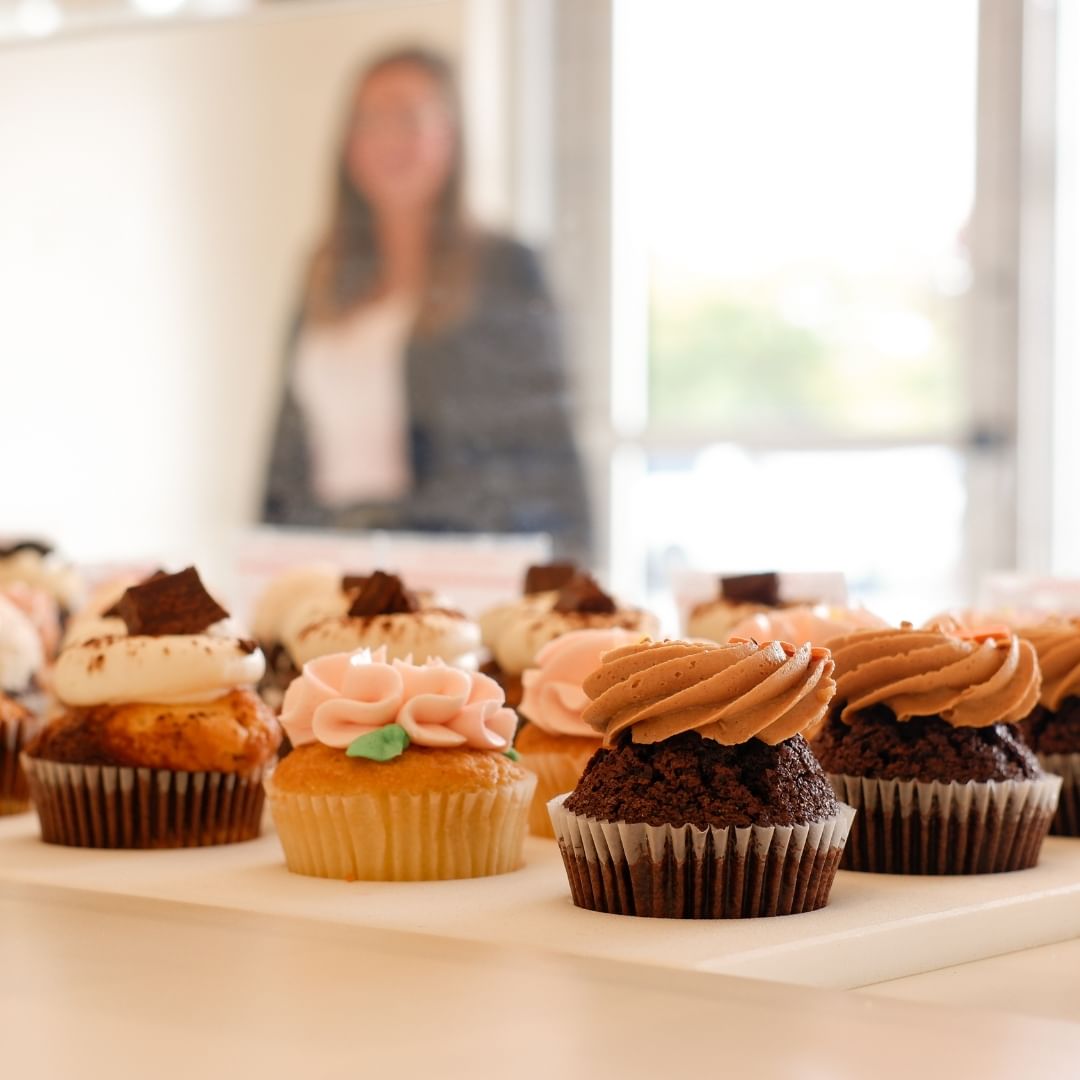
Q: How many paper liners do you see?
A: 7